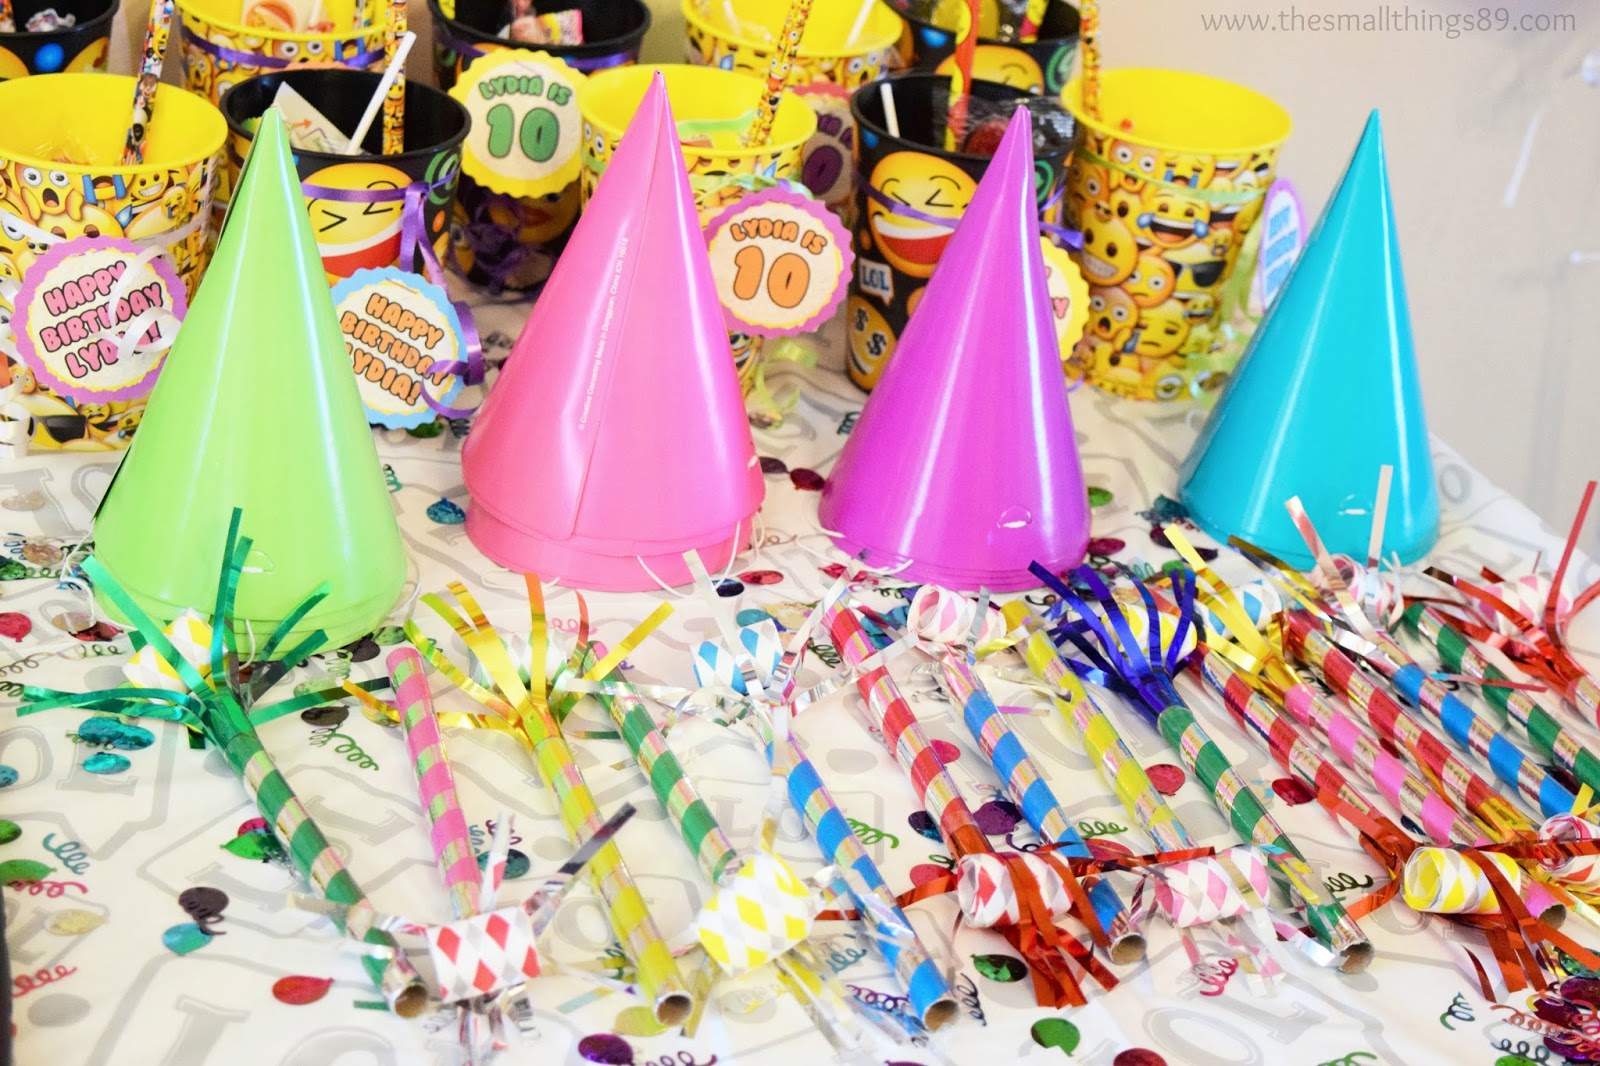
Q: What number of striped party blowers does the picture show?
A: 15